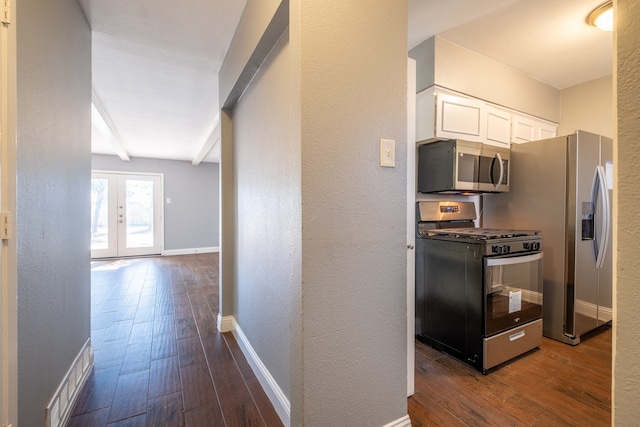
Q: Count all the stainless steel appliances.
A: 3